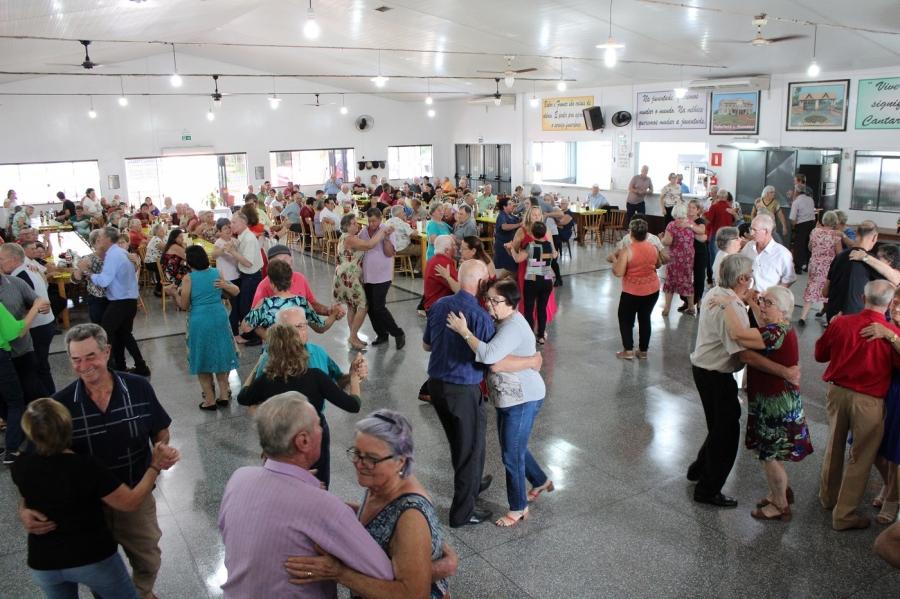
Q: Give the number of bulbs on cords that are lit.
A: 15